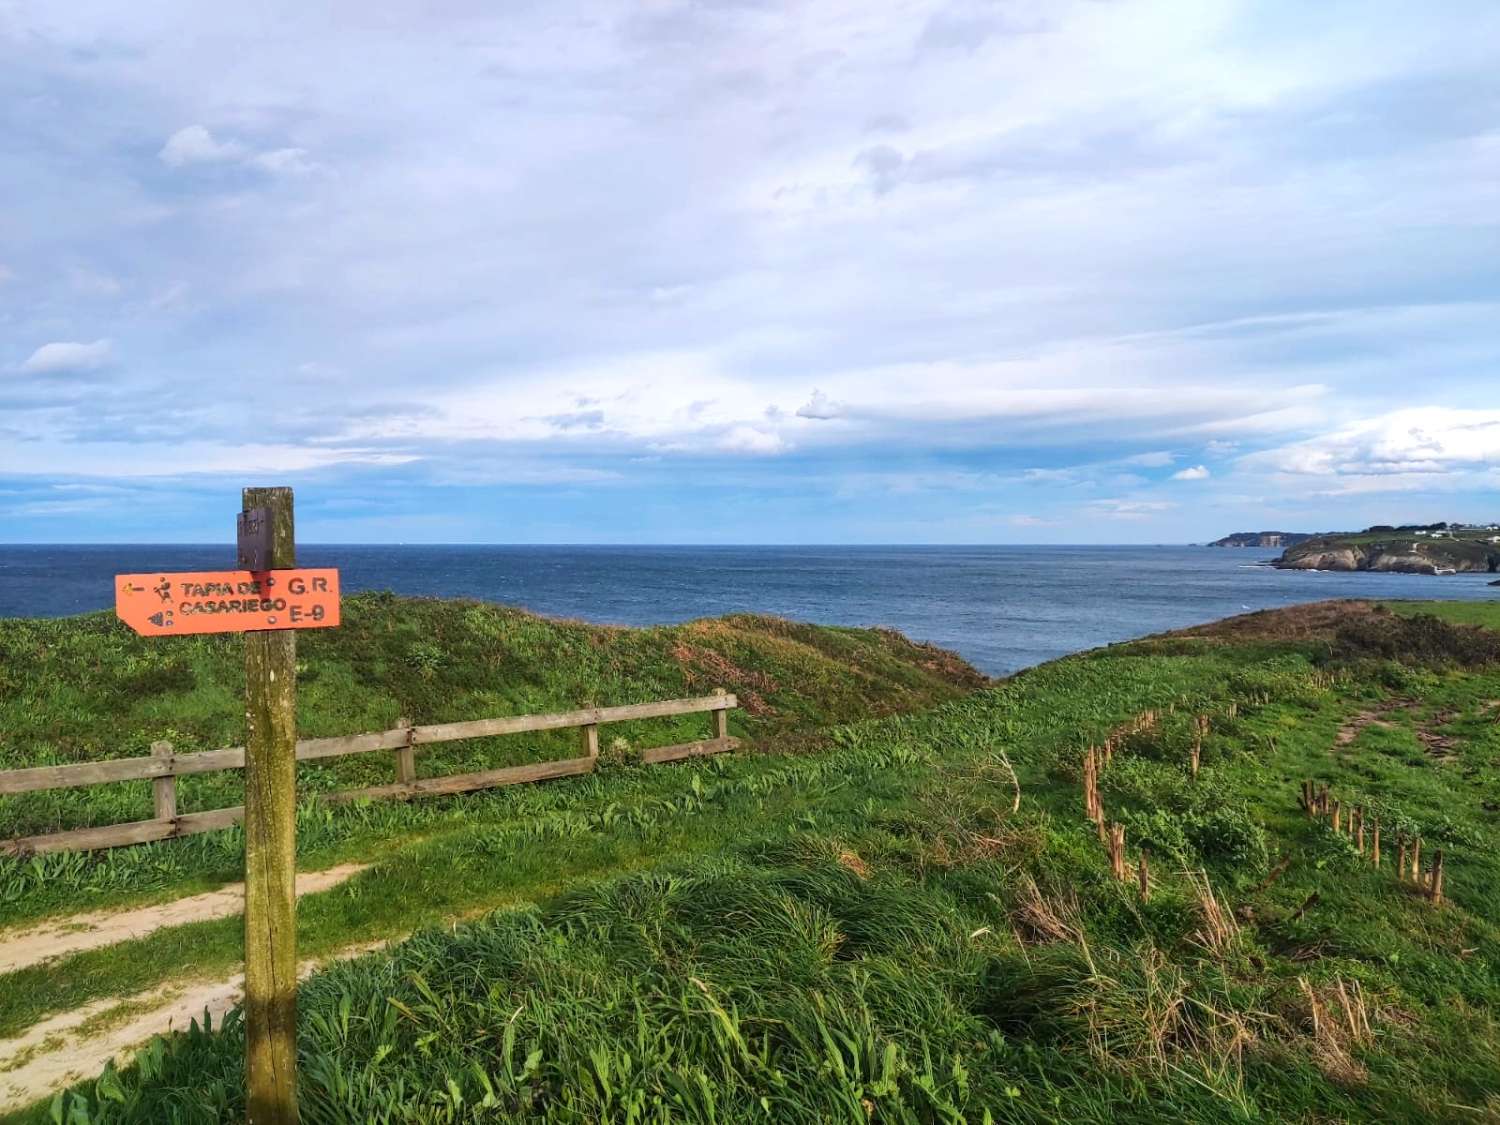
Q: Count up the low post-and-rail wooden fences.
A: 1